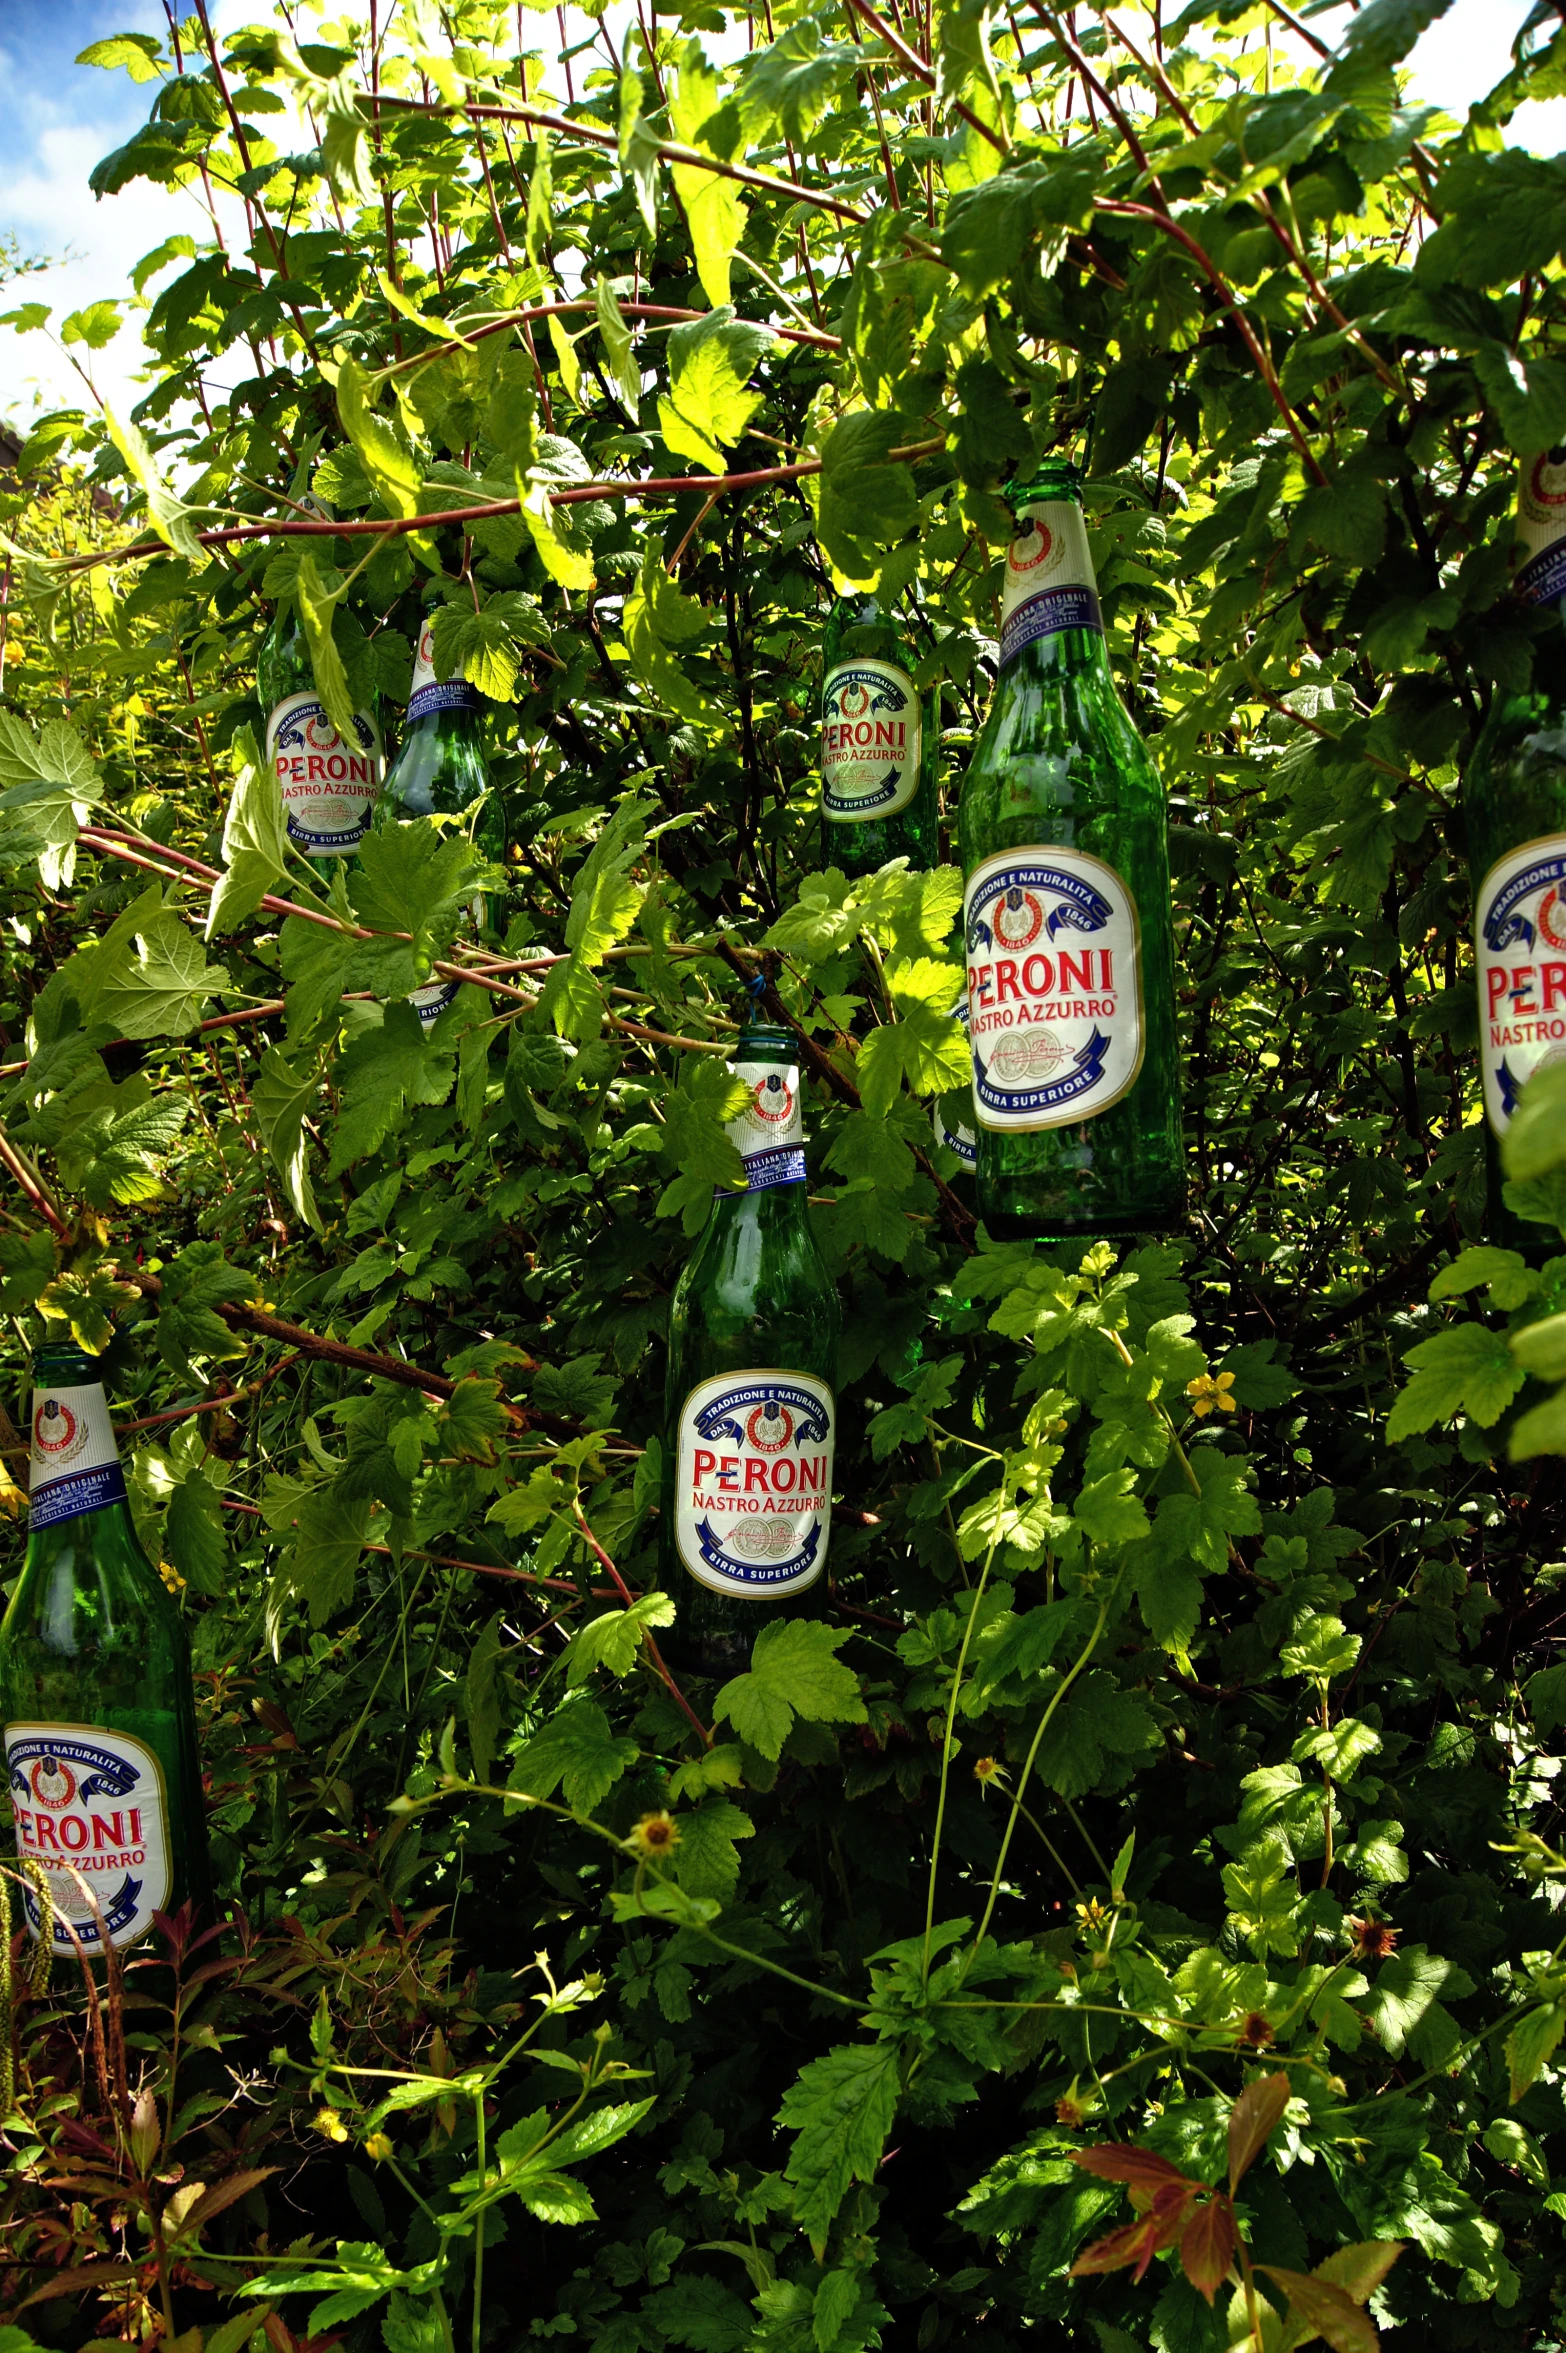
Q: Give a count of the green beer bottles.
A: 8